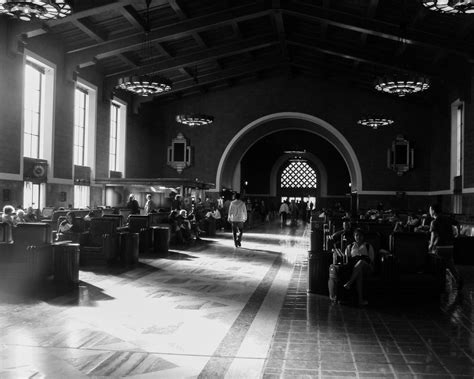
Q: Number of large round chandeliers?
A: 6